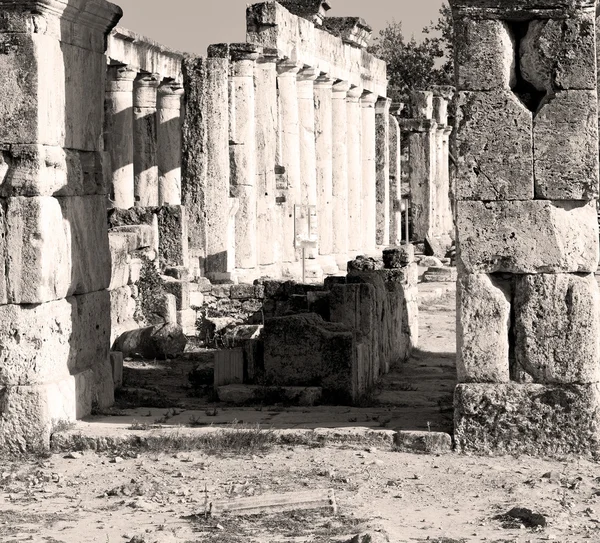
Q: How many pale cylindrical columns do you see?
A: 11